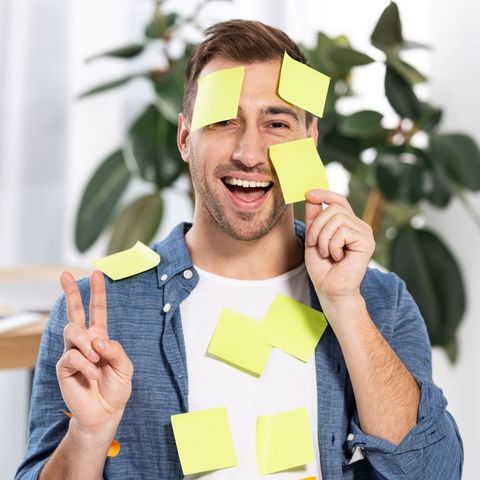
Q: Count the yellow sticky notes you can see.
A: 8